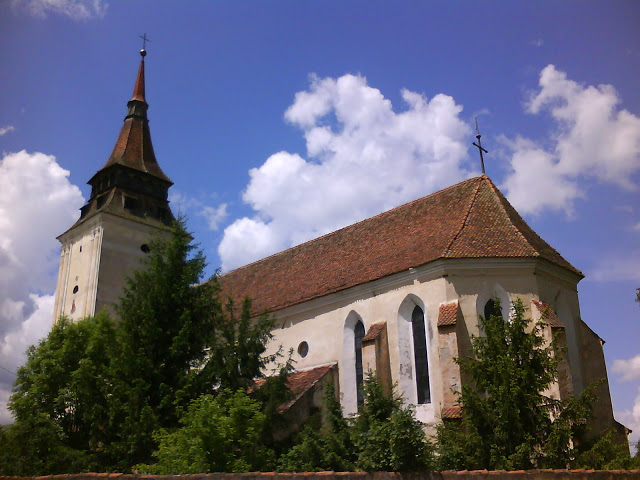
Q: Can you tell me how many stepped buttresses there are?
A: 4